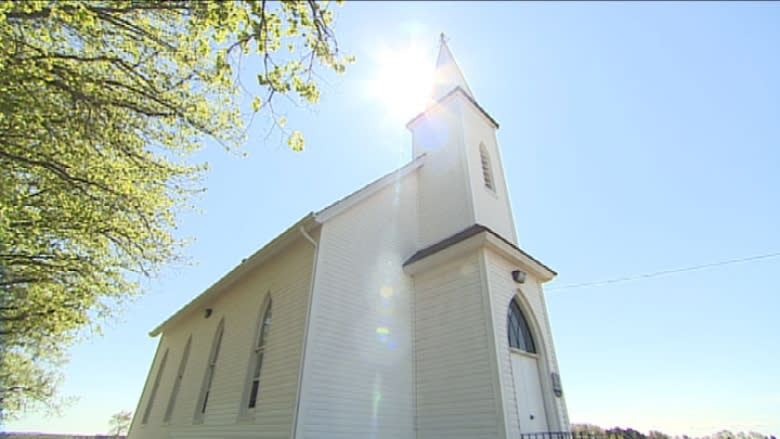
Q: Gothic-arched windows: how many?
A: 6